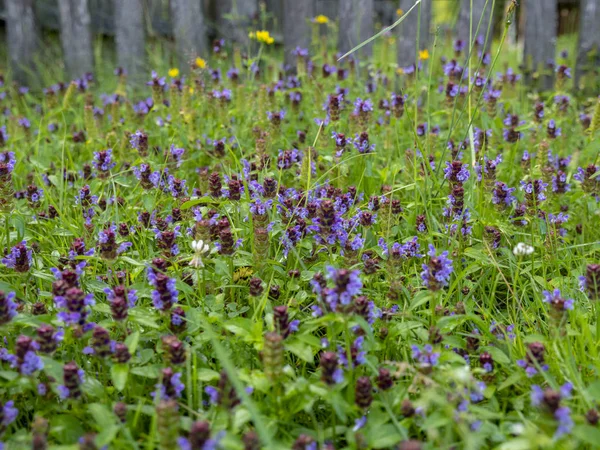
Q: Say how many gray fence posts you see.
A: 11